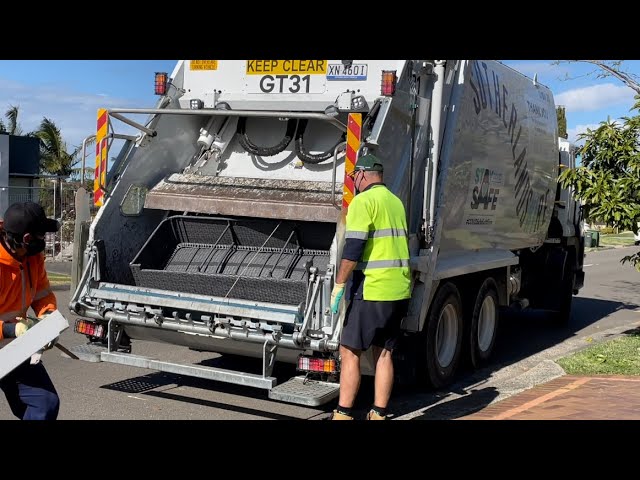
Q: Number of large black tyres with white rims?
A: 2